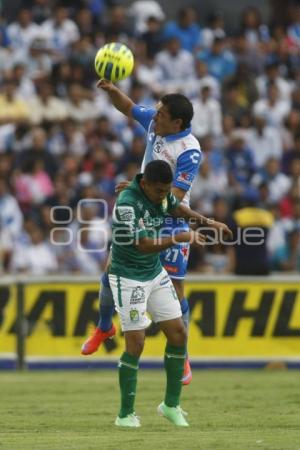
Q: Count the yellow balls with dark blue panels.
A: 1